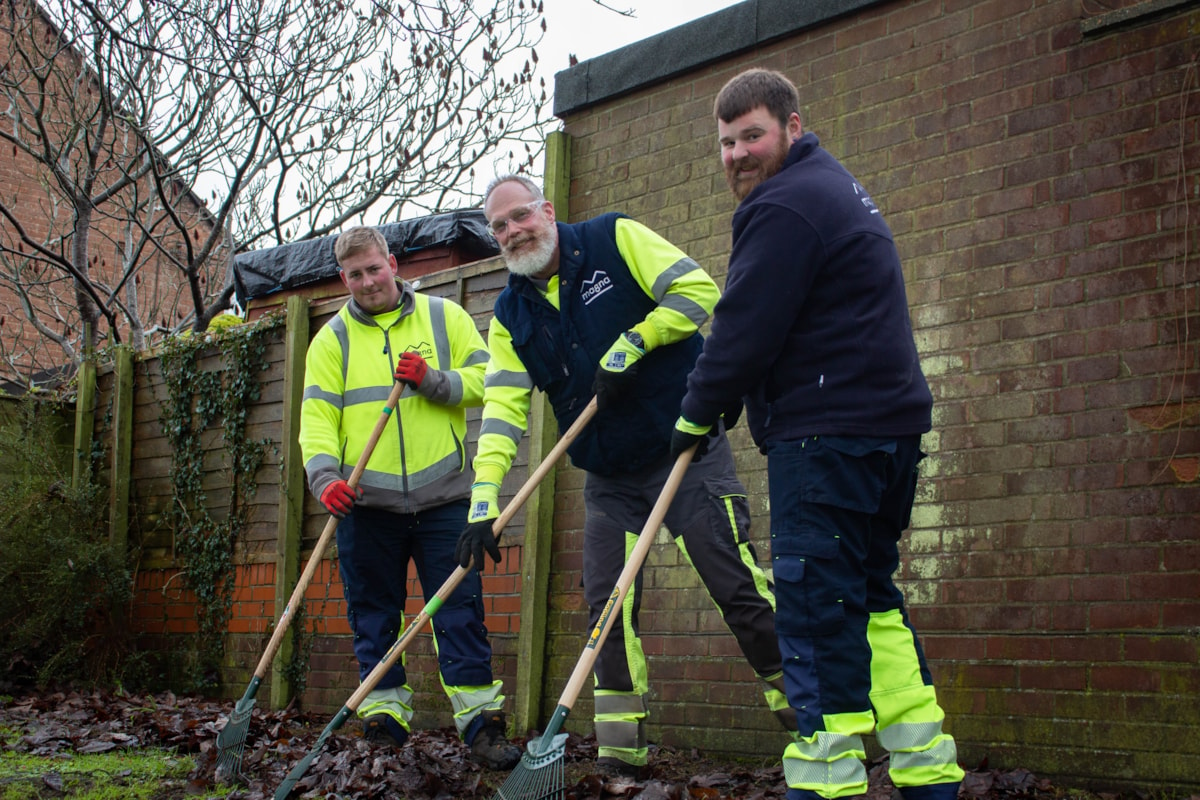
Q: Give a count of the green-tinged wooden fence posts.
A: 4